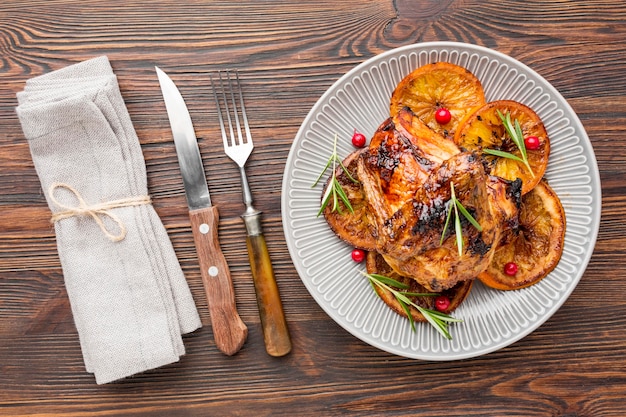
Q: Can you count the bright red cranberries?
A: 6